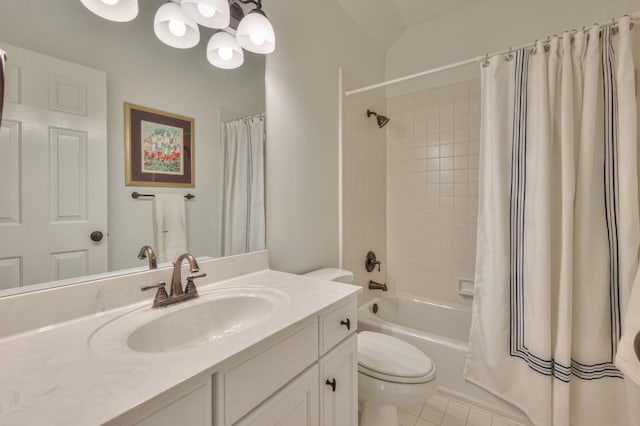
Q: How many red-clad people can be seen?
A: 0